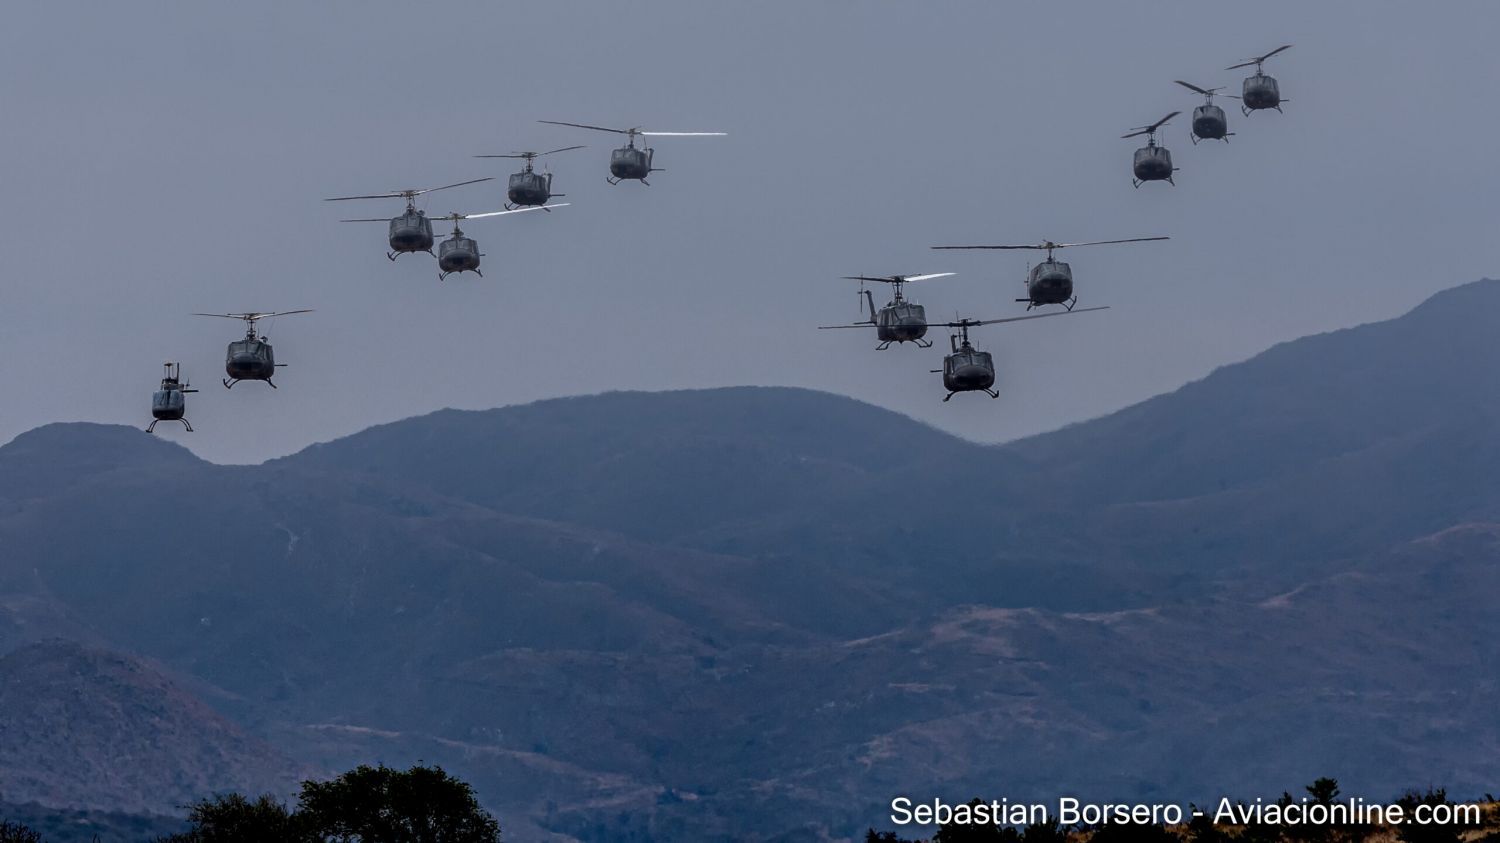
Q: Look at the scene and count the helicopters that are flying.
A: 12